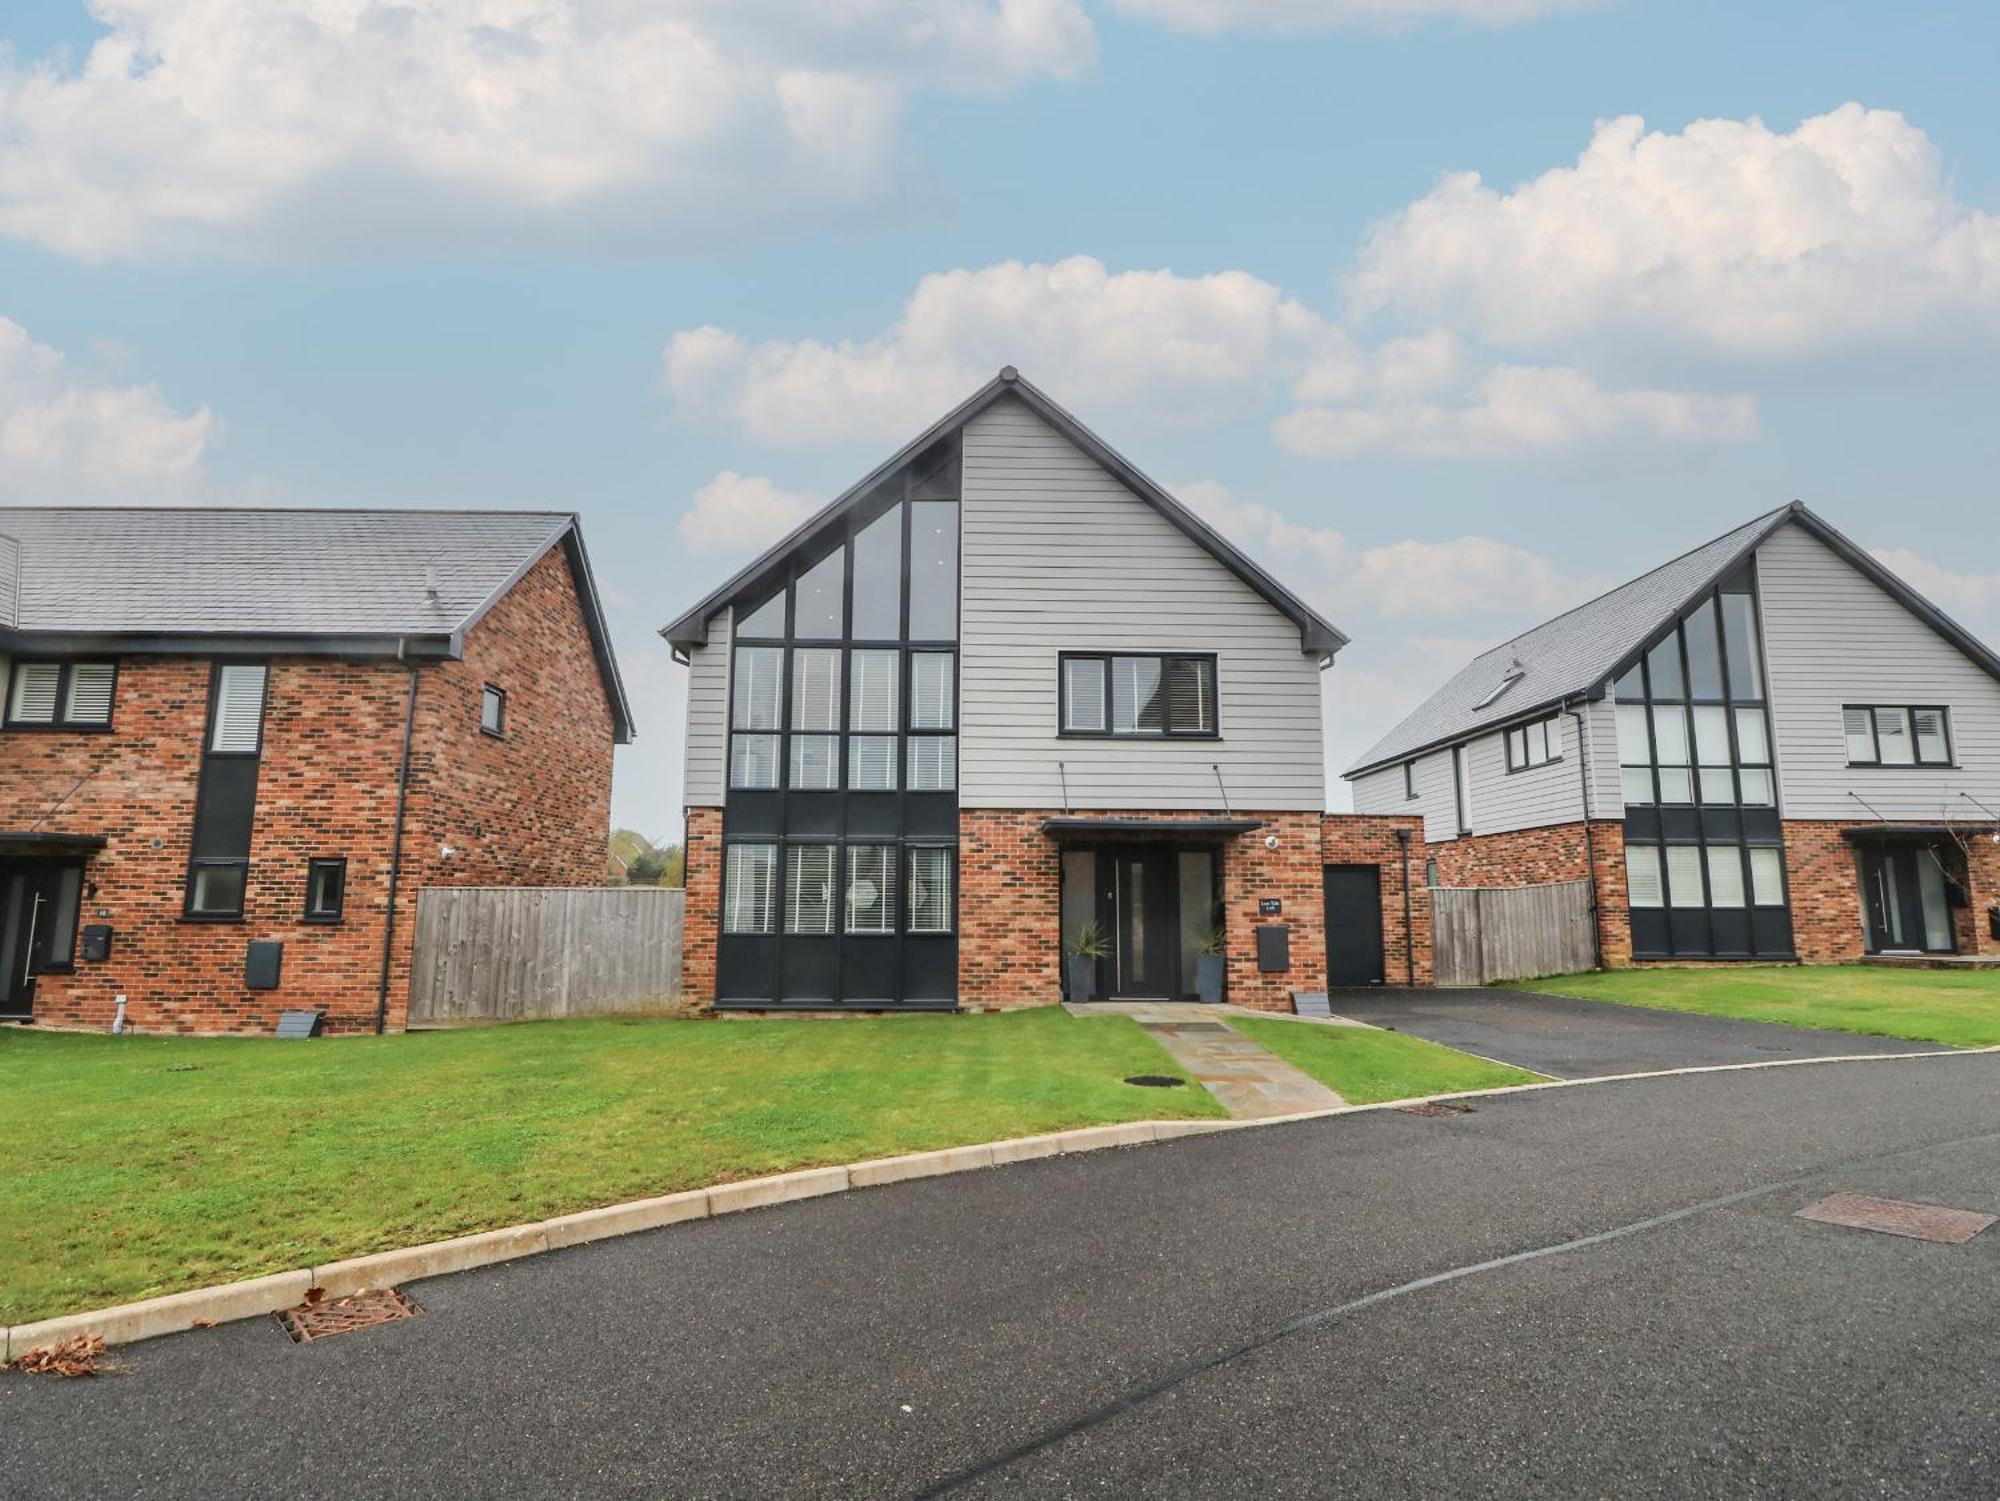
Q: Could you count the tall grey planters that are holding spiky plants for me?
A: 2